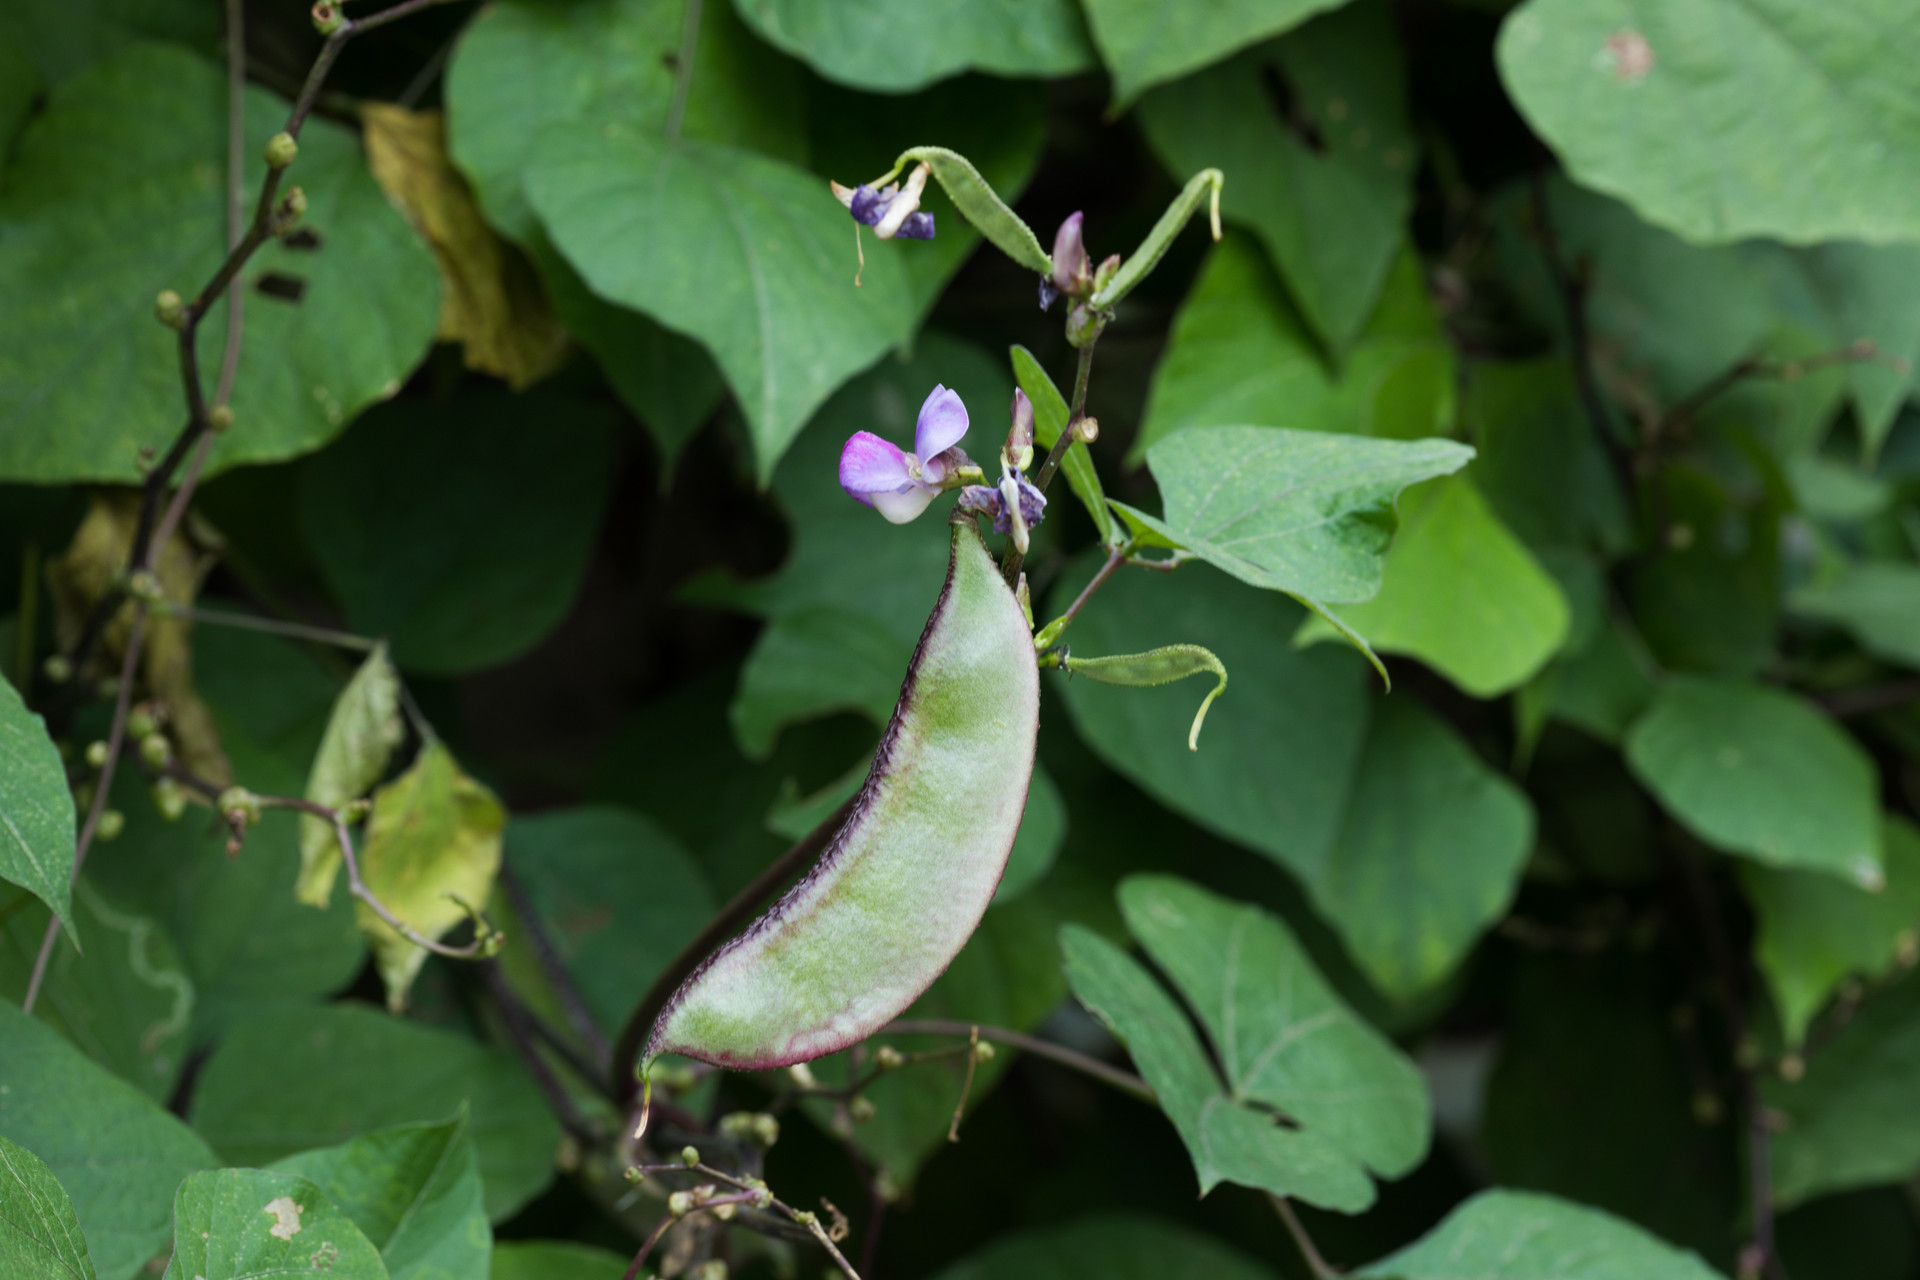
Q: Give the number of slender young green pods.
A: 3